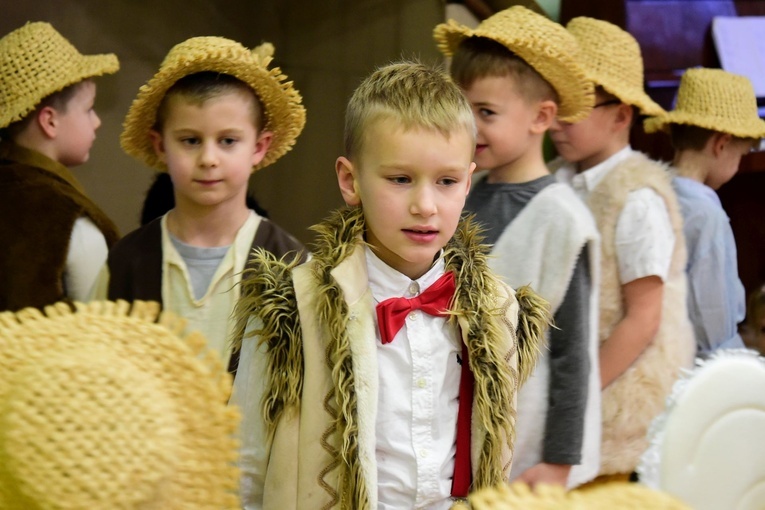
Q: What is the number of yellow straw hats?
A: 7